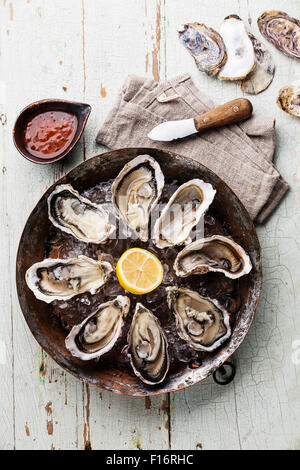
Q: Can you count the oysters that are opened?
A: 8